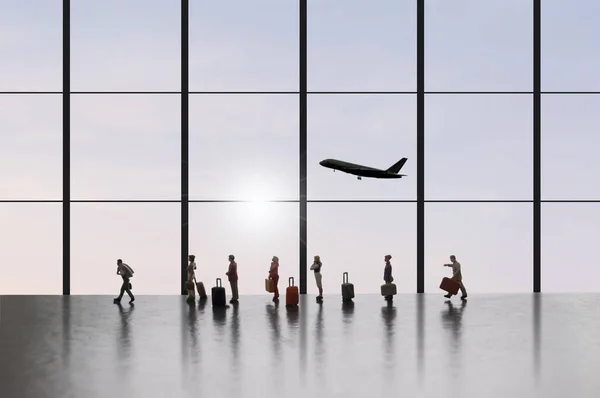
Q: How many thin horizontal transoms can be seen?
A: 2